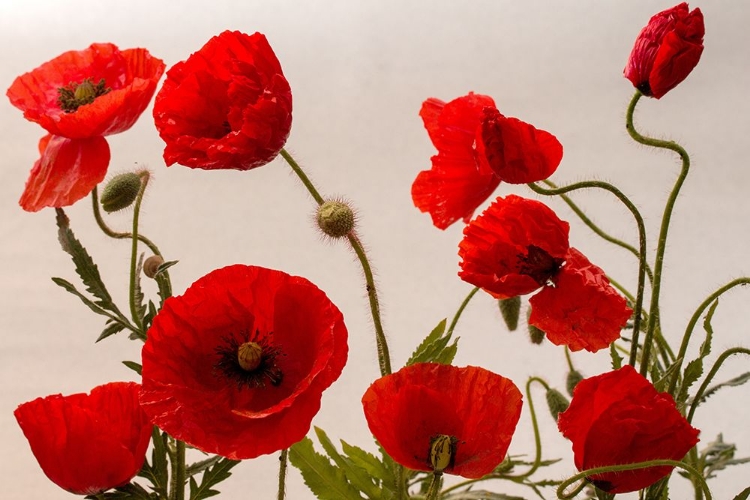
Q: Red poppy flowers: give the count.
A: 9